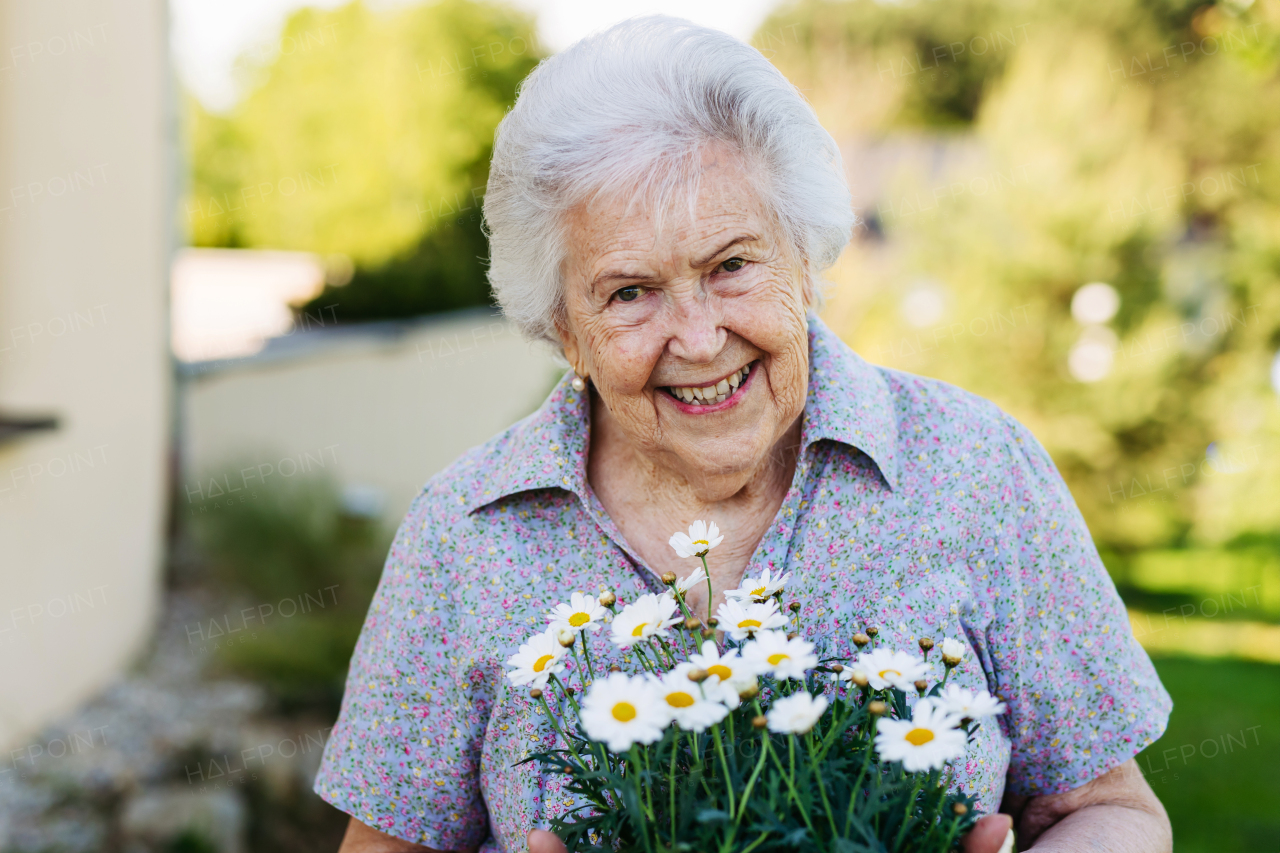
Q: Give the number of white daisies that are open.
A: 15